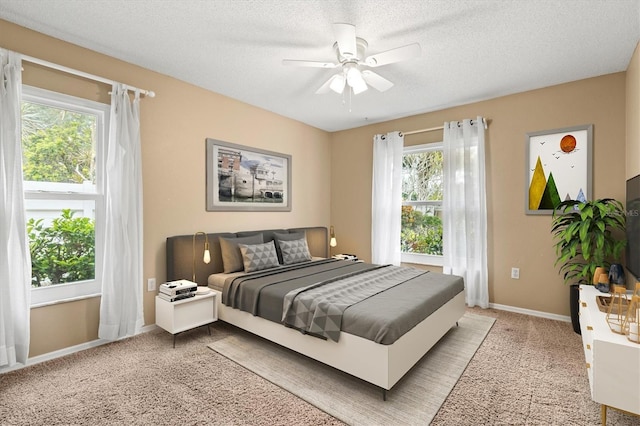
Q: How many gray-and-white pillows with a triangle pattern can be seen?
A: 2